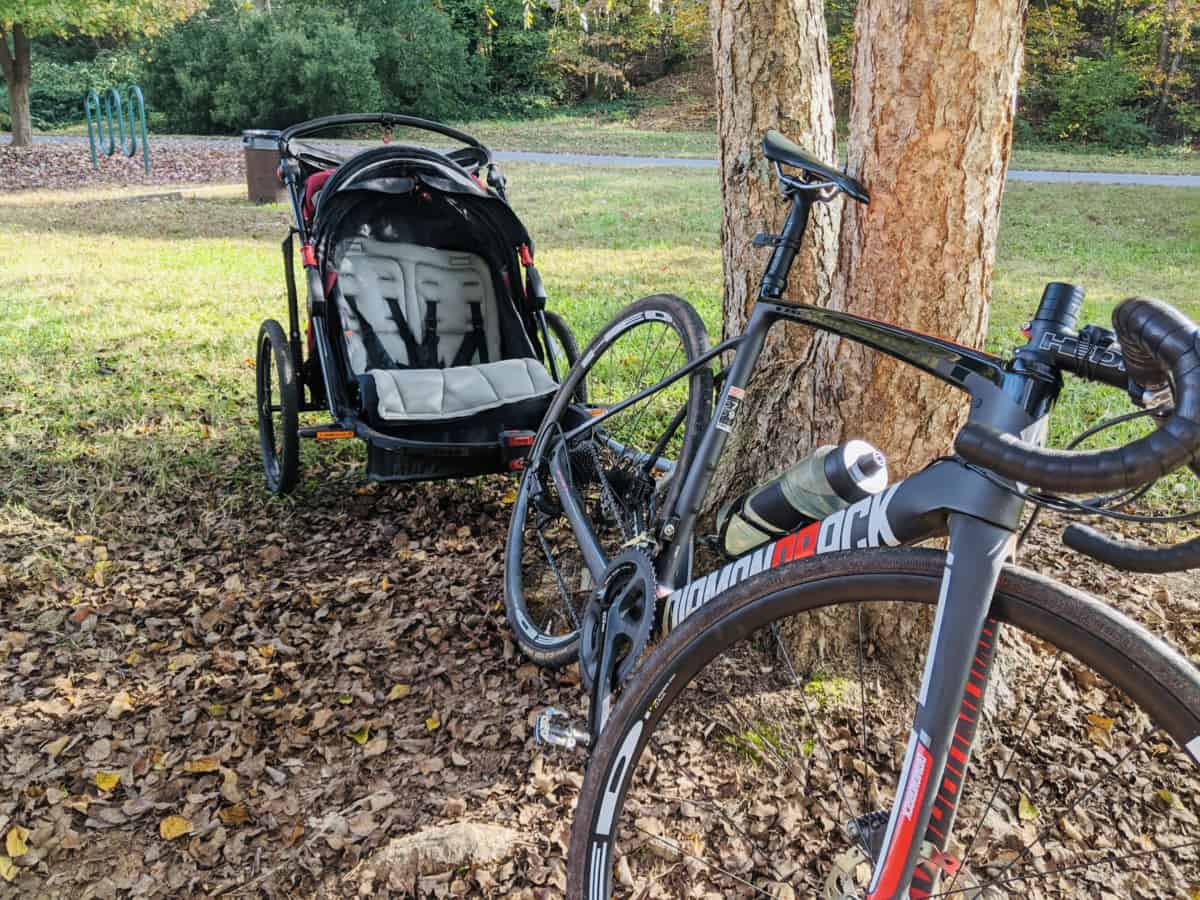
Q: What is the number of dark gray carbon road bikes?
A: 1